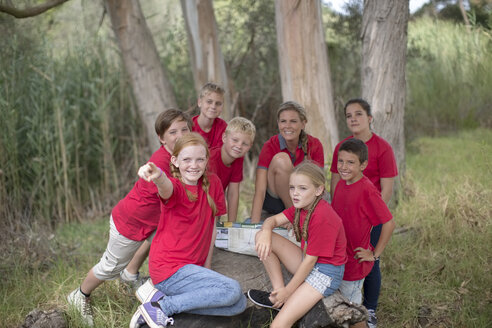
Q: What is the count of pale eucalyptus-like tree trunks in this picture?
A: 4